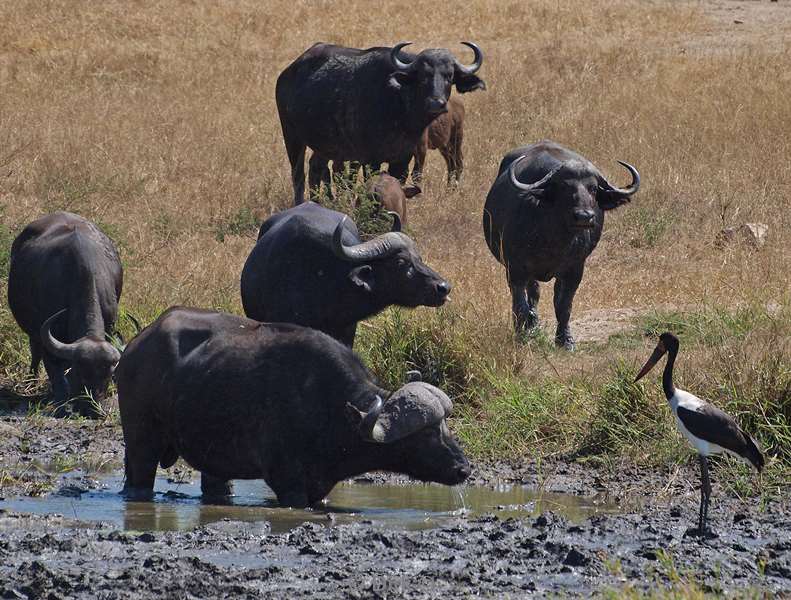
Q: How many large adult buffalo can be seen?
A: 5